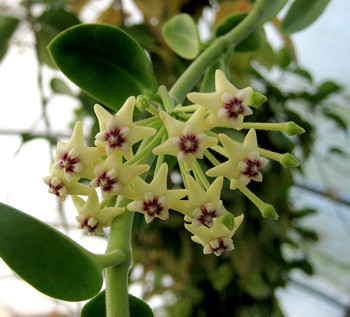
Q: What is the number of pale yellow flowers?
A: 11